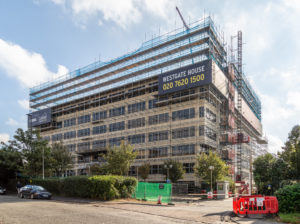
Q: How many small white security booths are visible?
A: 1